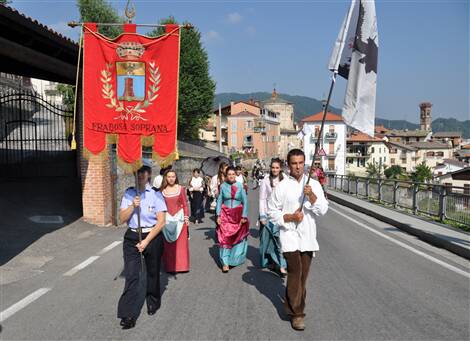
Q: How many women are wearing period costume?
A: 3